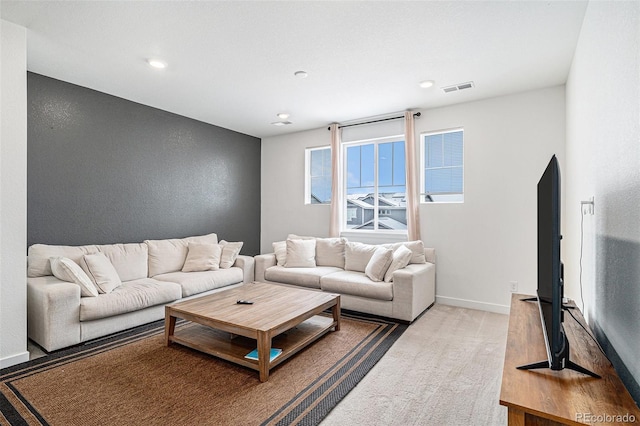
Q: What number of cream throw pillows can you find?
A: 8